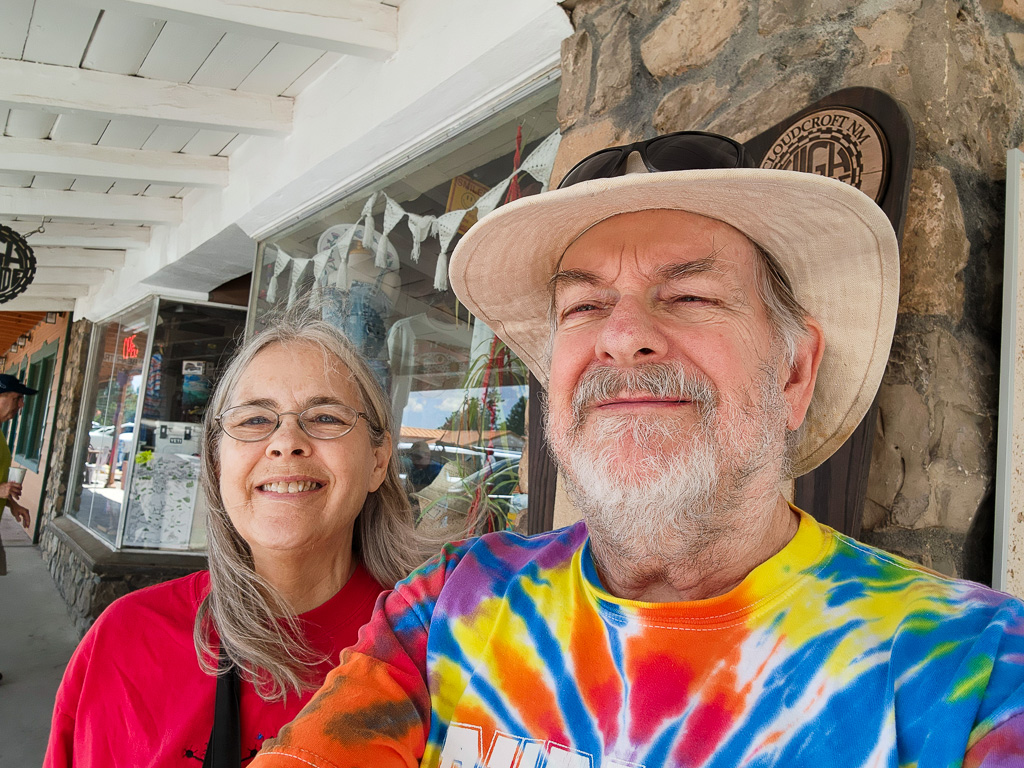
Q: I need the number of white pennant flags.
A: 10